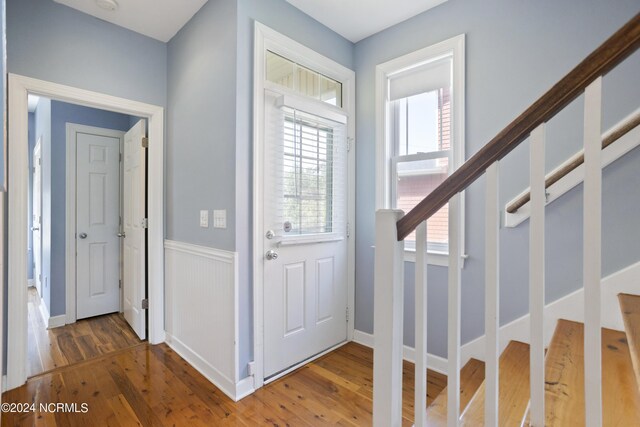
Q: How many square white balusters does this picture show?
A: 5